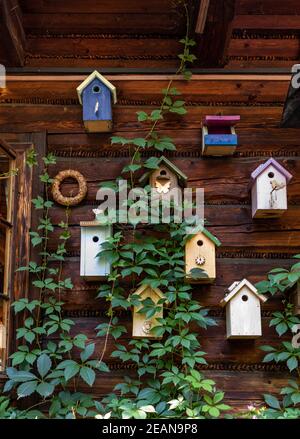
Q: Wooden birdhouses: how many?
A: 8